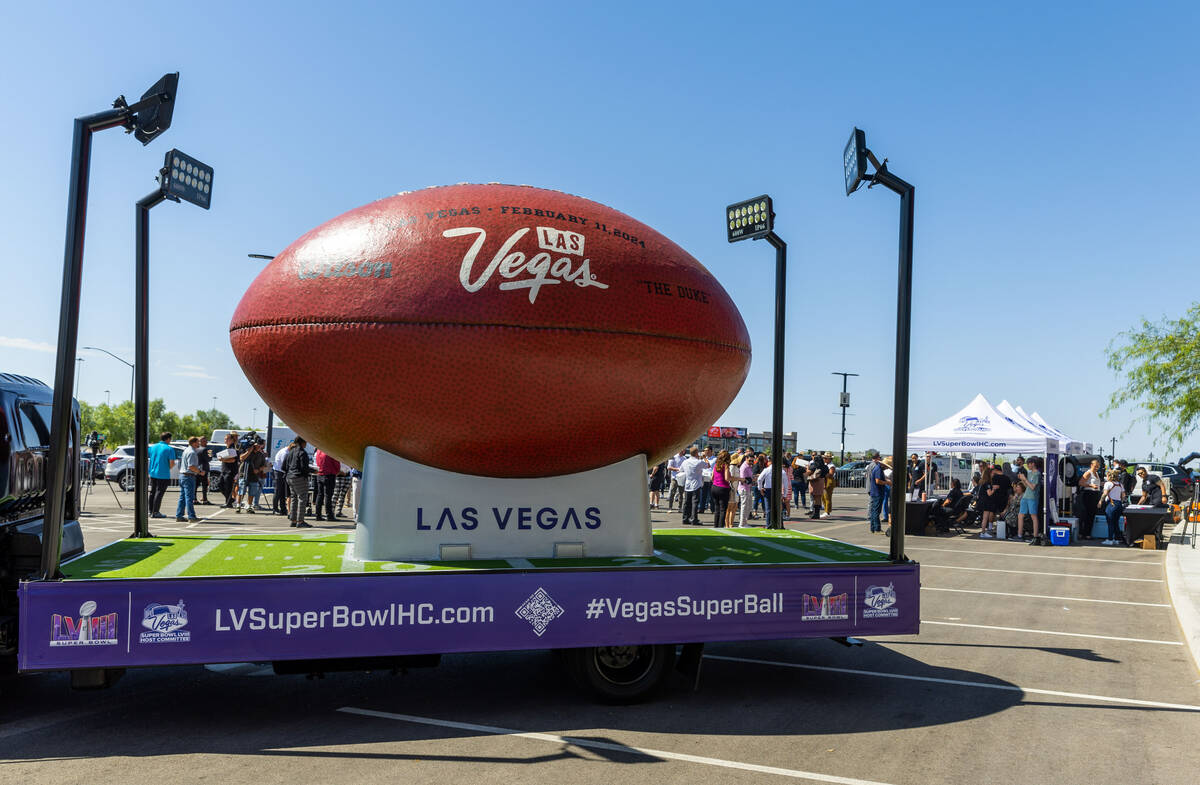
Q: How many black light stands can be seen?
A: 4